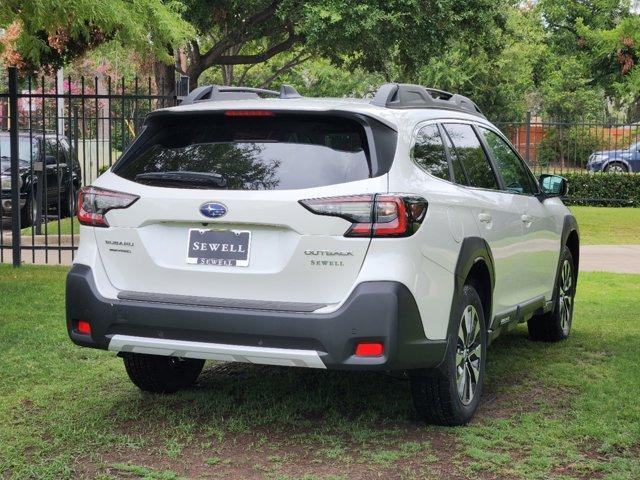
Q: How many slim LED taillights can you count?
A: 2